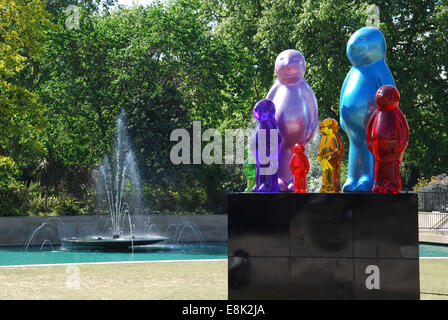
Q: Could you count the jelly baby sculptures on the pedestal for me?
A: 7